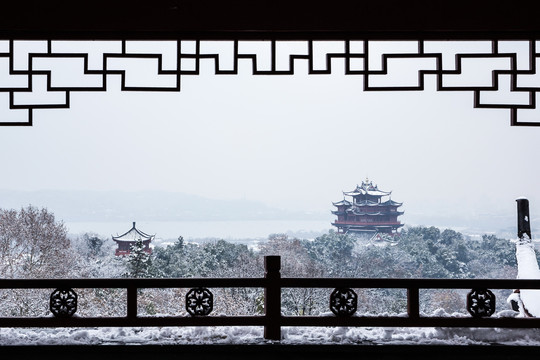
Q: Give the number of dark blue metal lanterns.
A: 0